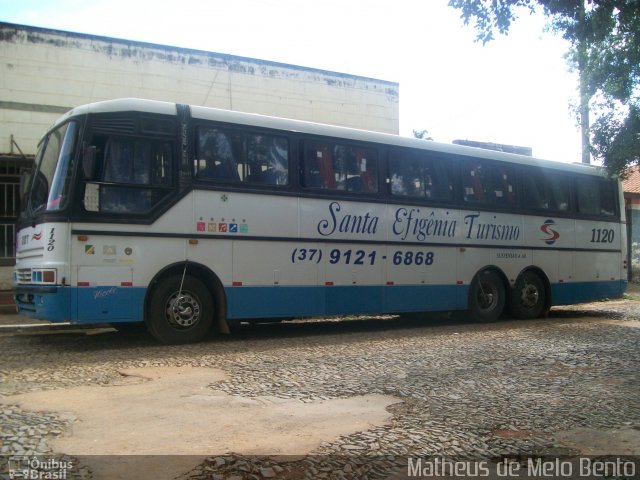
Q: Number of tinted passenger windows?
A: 6